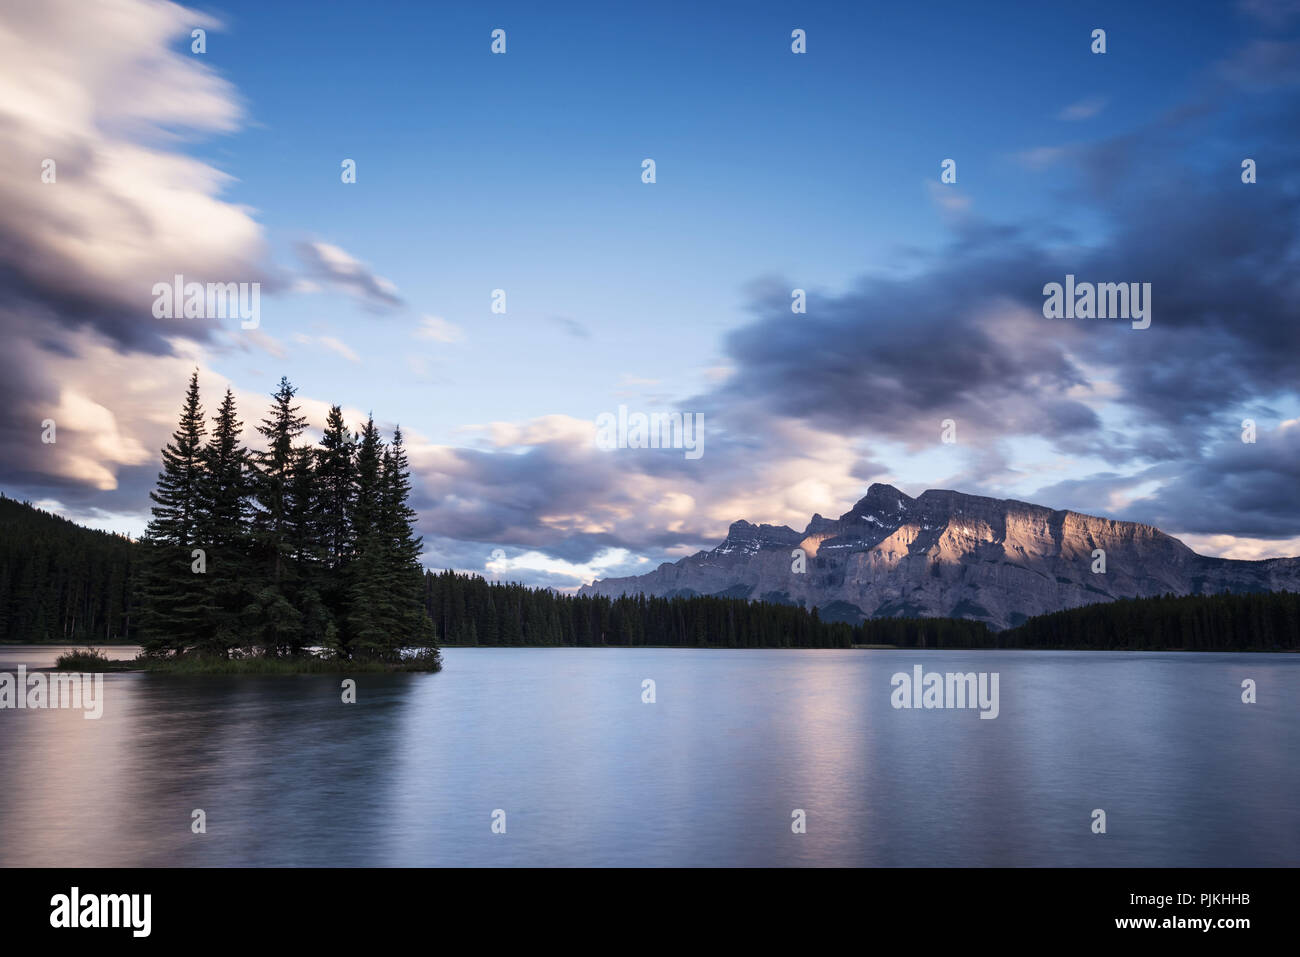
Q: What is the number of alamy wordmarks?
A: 6